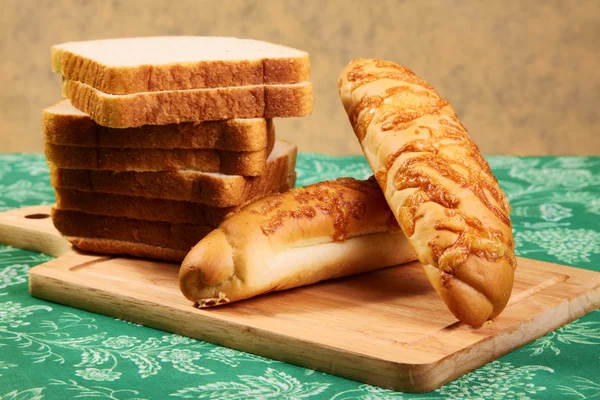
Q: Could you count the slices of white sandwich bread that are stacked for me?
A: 8